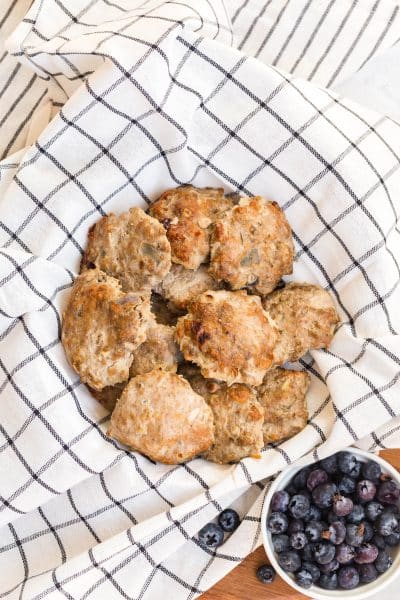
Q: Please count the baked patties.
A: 11